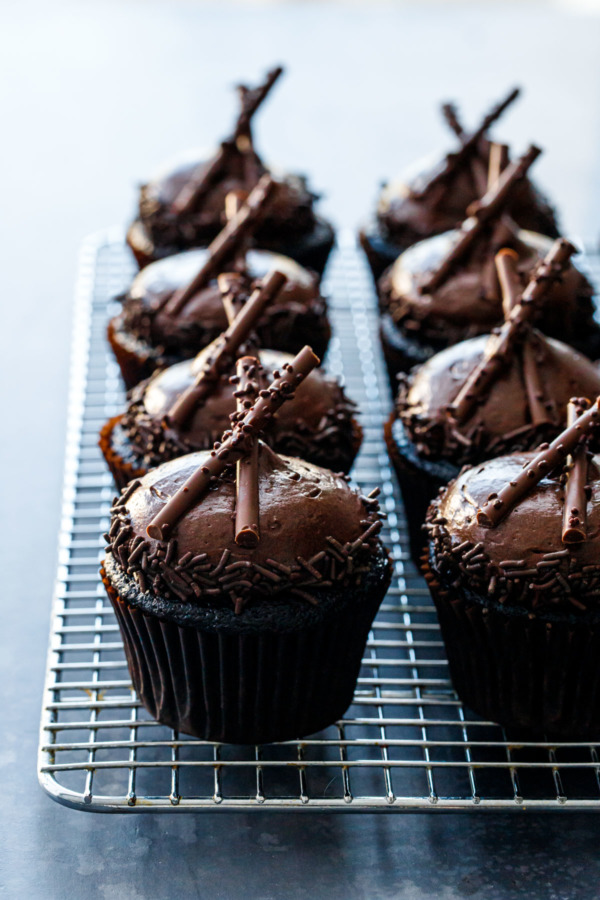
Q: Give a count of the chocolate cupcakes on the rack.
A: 8